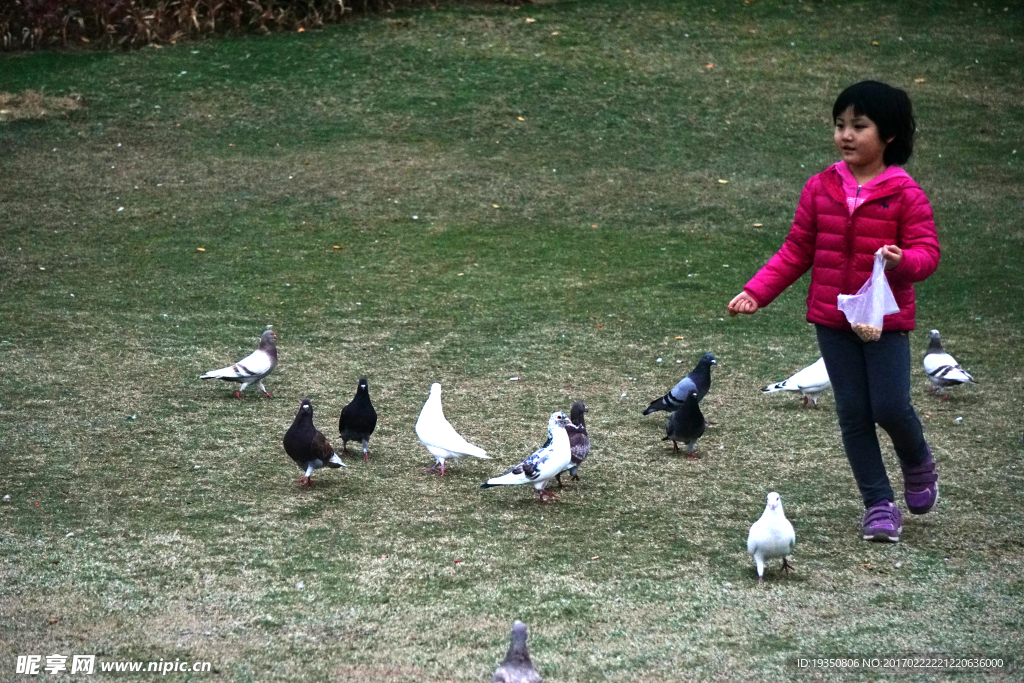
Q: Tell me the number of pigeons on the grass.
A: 12